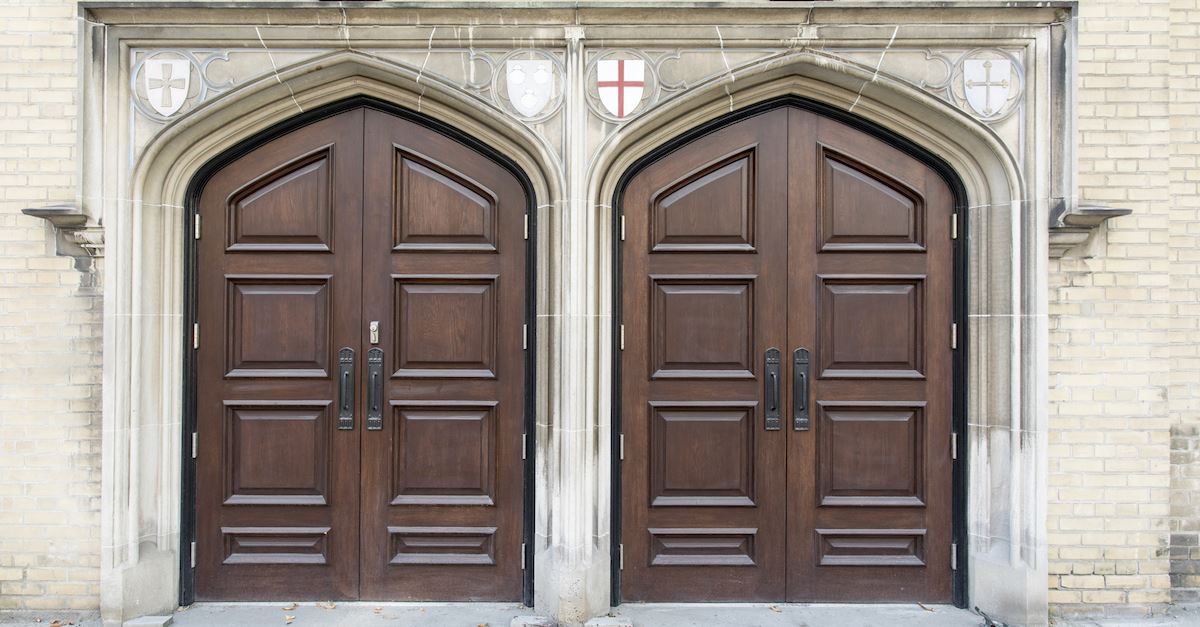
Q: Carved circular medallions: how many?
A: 4